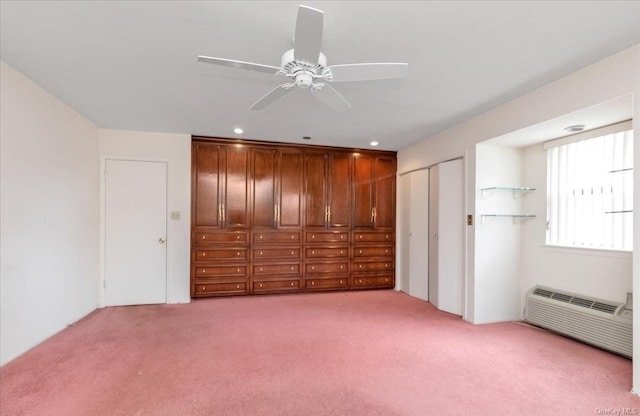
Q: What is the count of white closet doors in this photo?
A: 2